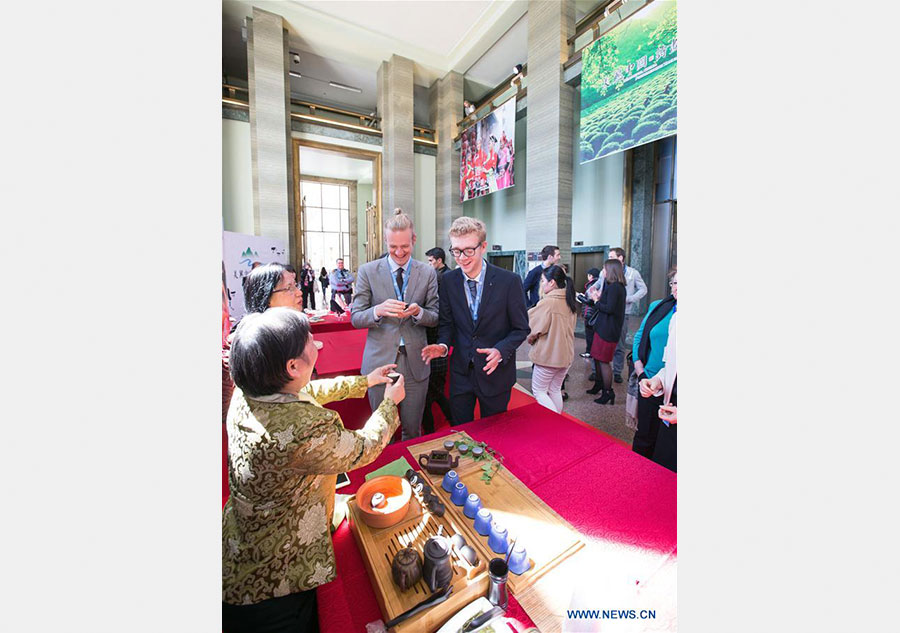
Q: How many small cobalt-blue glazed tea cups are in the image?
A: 6